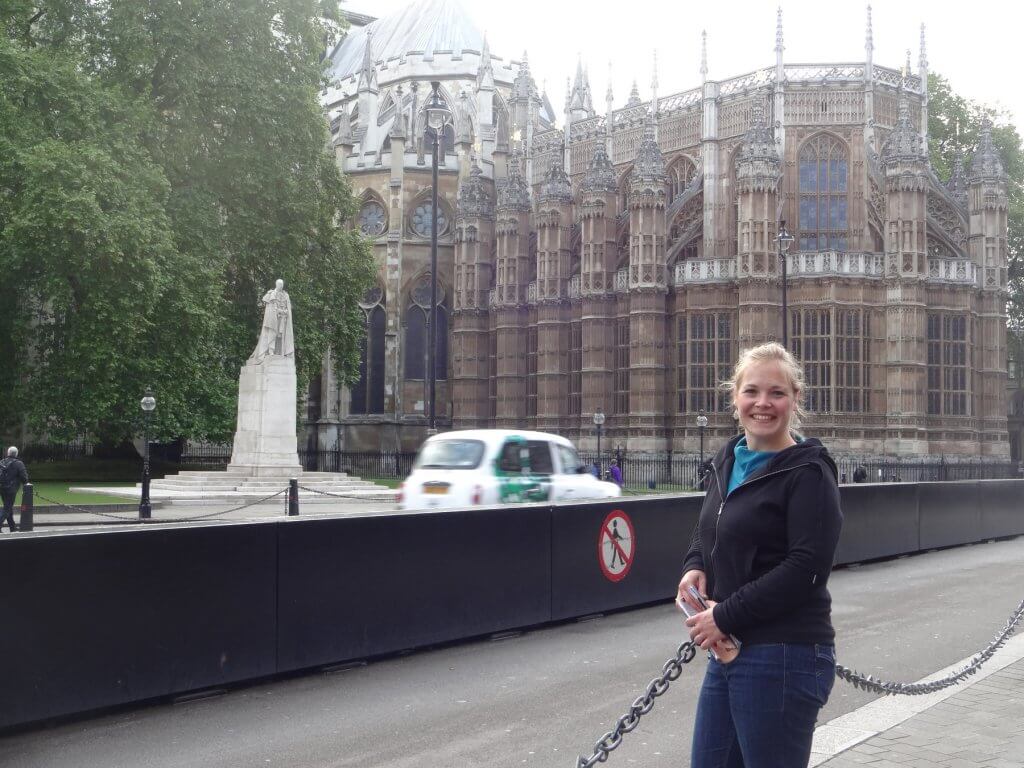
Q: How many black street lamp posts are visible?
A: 5